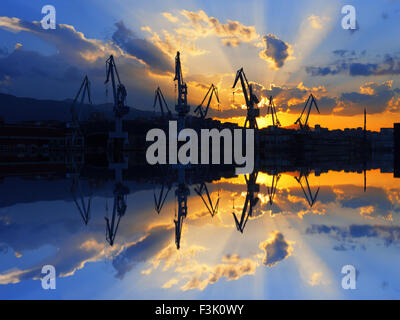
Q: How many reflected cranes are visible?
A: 8